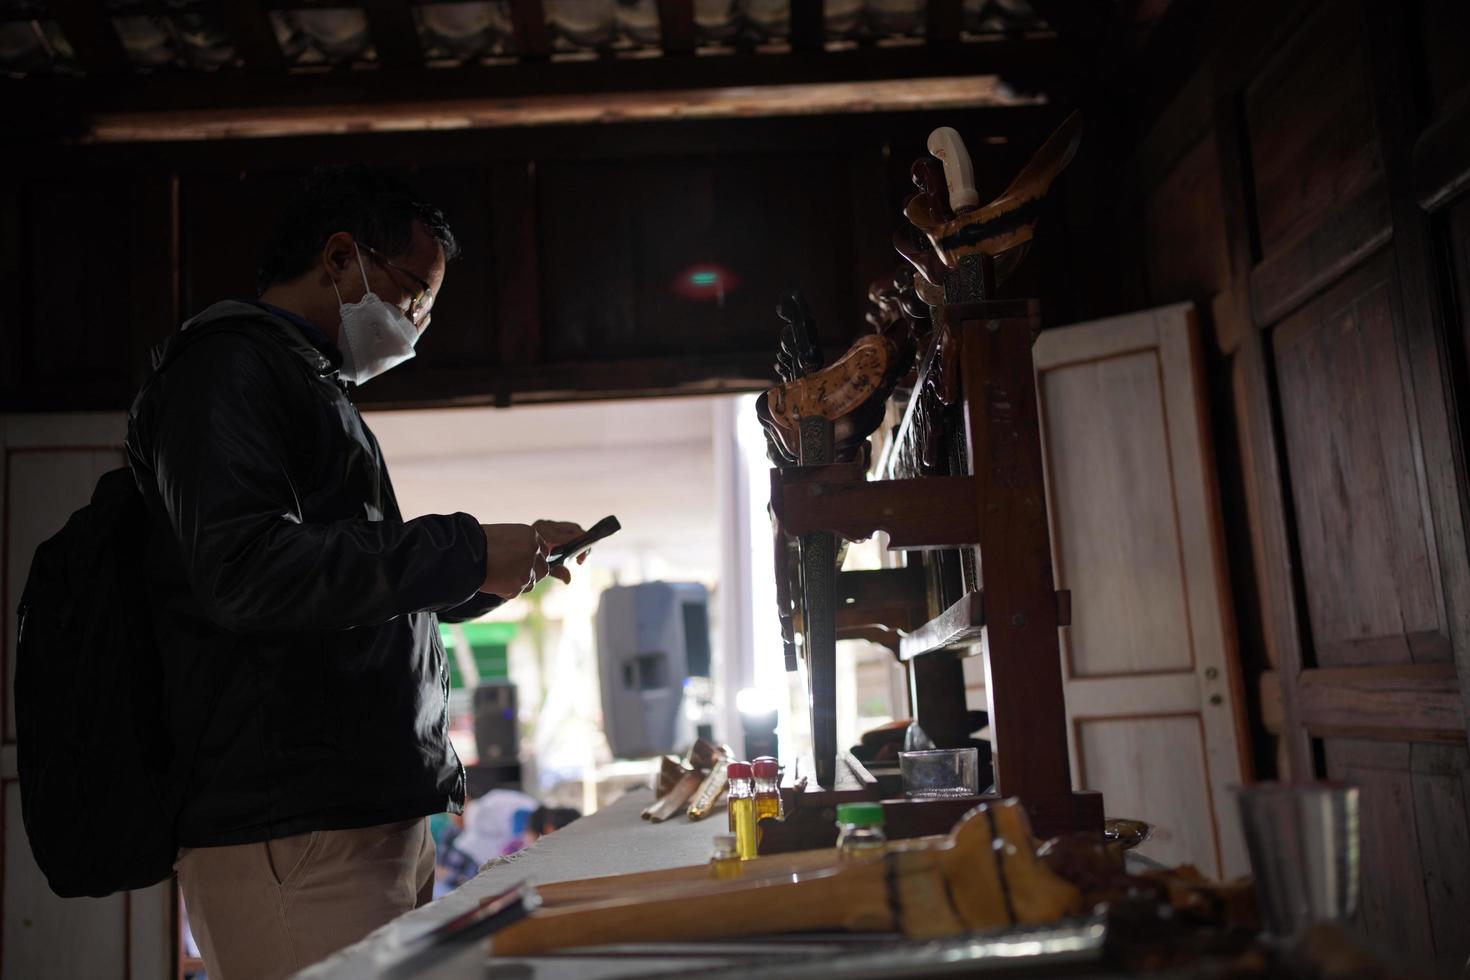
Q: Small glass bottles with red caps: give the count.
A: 2